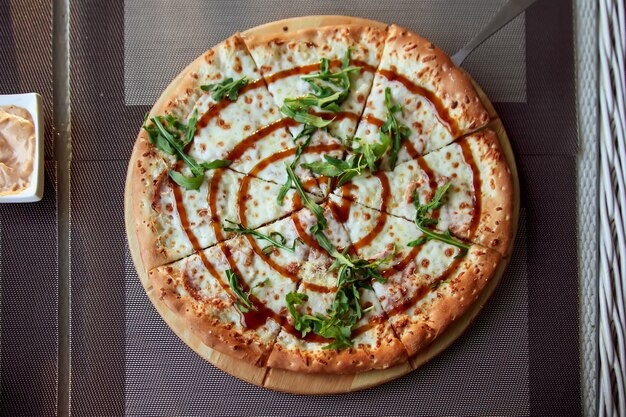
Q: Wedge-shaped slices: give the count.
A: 8